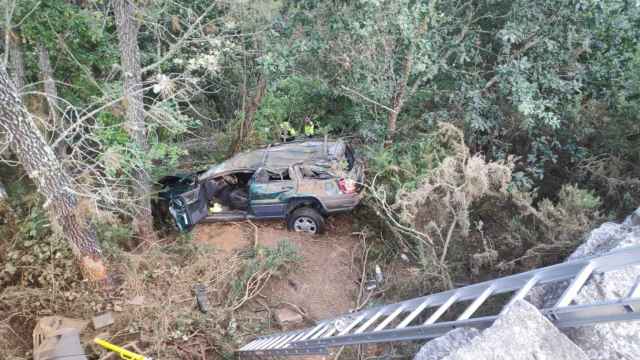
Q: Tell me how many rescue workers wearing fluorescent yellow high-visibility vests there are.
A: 2